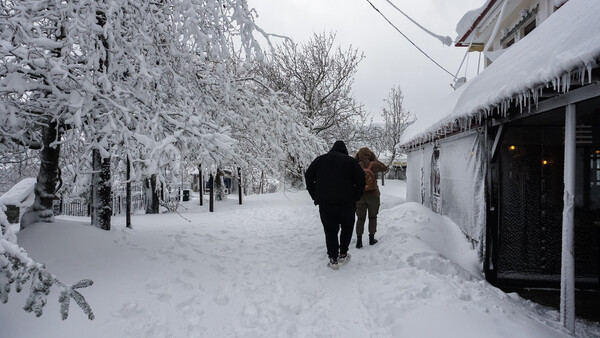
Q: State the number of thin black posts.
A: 4